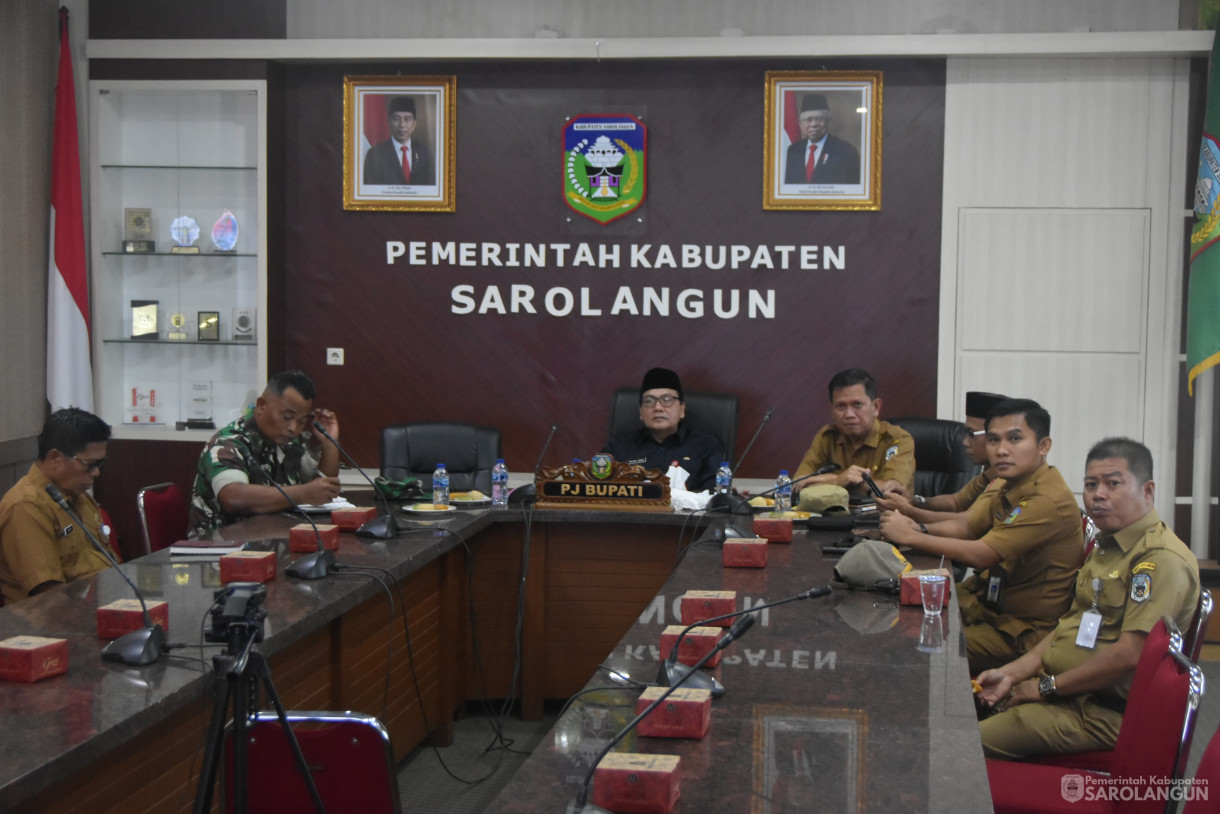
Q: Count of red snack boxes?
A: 12